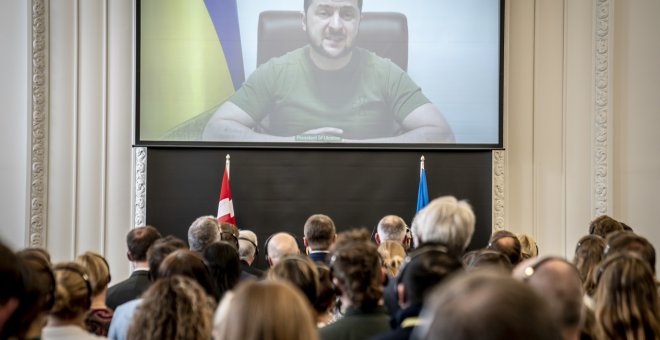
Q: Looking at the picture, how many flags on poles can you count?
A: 2